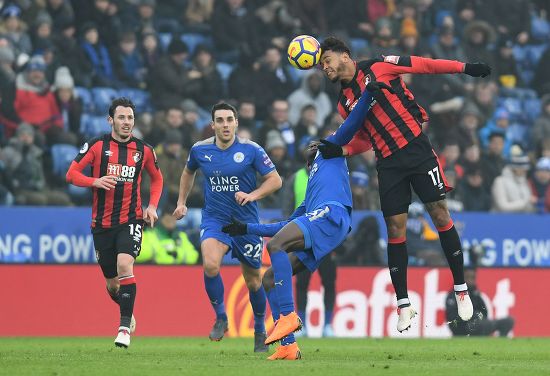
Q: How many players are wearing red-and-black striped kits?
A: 2